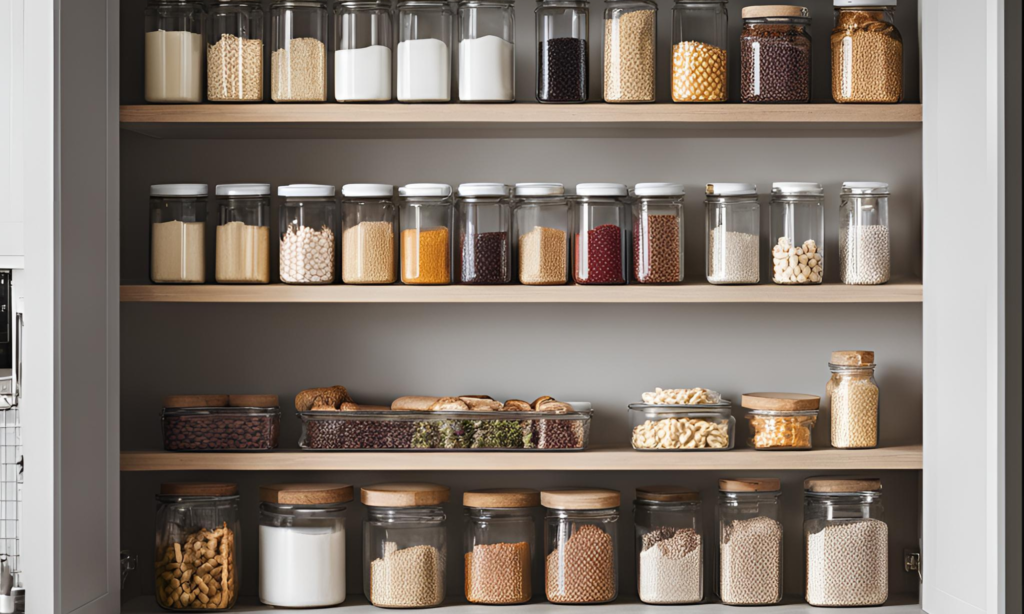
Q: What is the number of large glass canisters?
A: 8